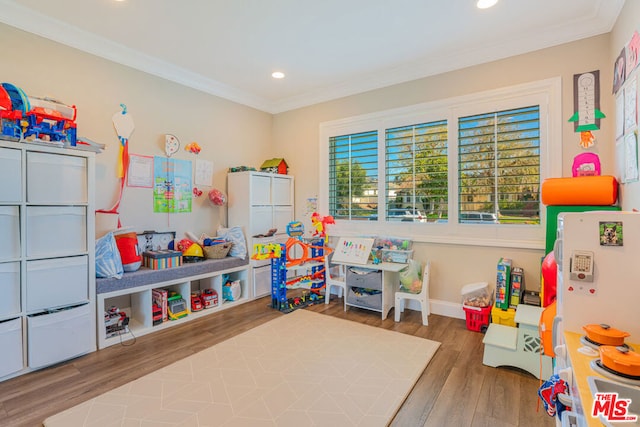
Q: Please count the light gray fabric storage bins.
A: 2